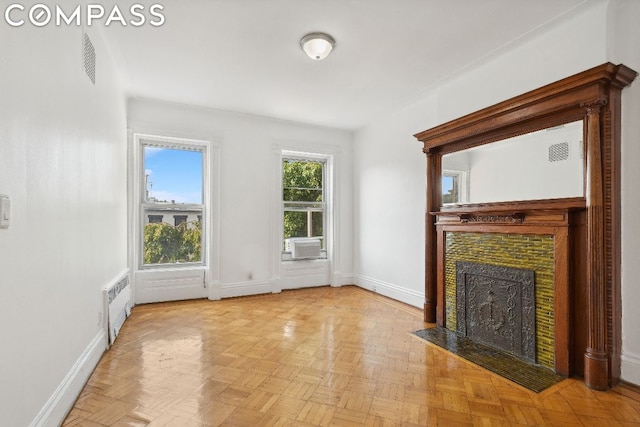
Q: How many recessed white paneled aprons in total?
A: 2